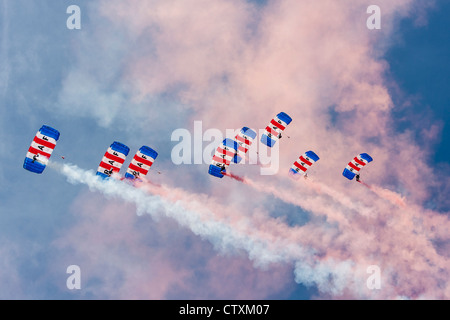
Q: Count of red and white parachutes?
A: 8